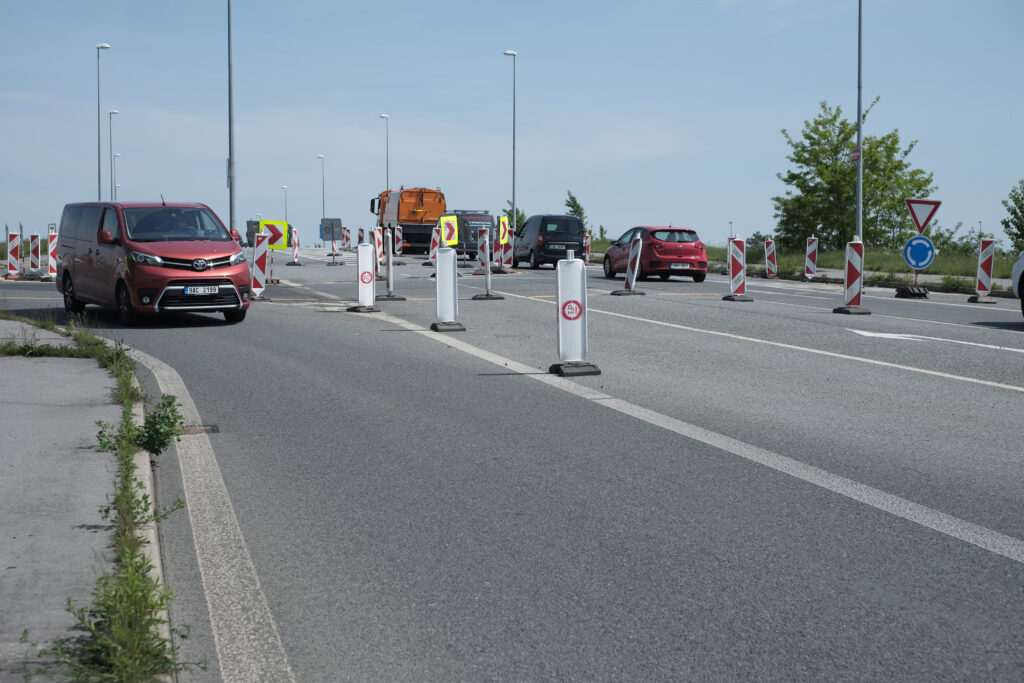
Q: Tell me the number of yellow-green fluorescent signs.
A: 3